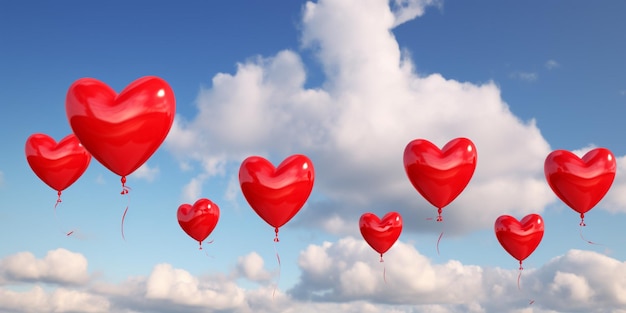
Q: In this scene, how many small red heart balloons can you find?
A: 3